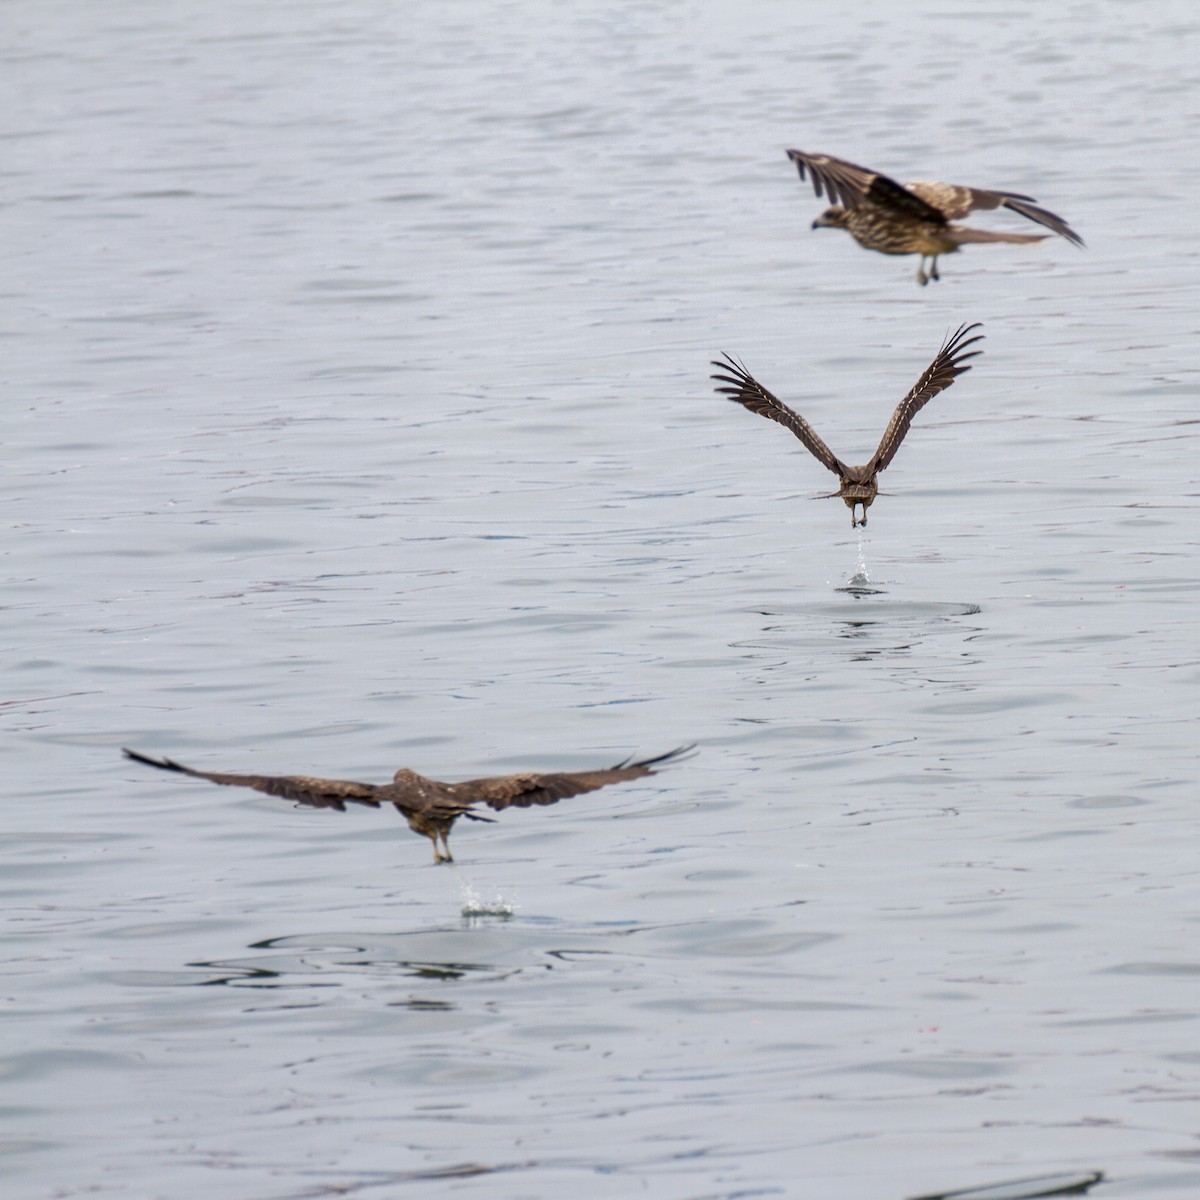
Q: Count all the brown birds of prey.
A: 3